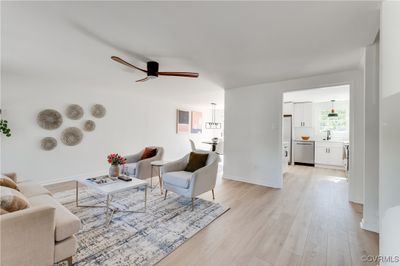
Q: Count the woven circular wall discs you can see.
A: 6